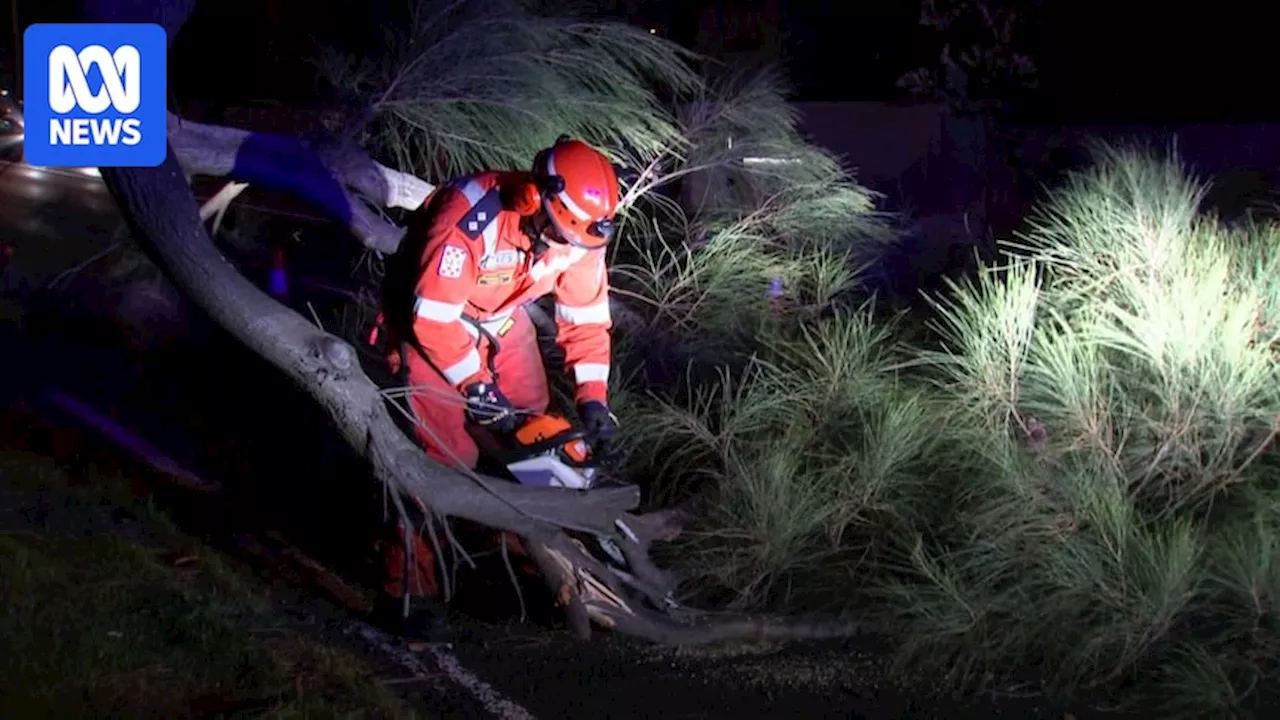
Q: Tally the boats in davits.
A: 0